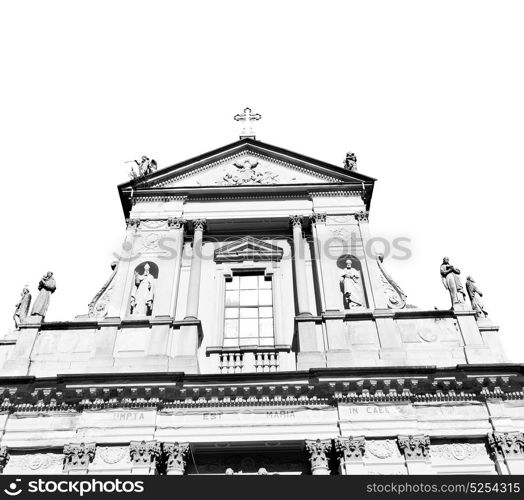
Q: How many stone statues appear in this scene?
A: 8